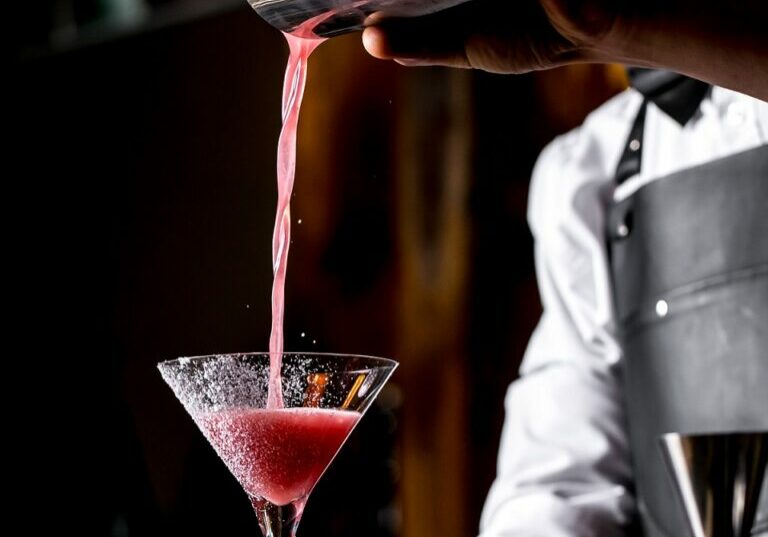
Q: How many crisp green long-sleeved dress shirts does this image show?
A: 0